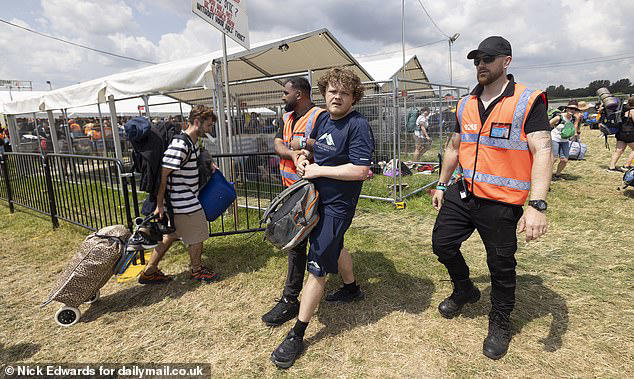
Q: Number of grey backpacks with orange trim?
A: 1